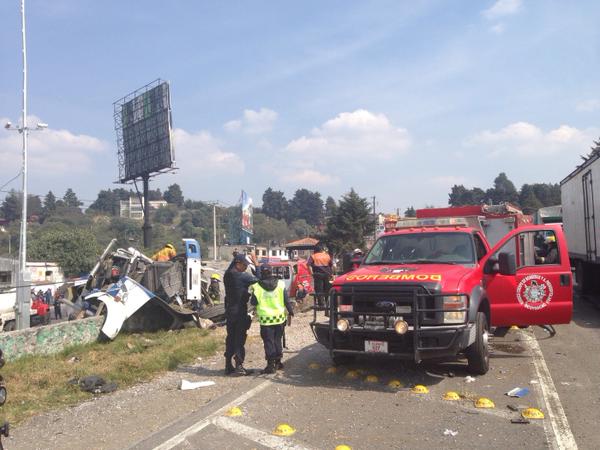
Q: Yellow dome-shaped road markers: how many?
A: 12